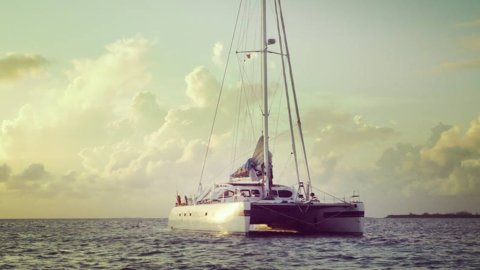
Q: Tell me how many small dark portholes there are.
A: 4